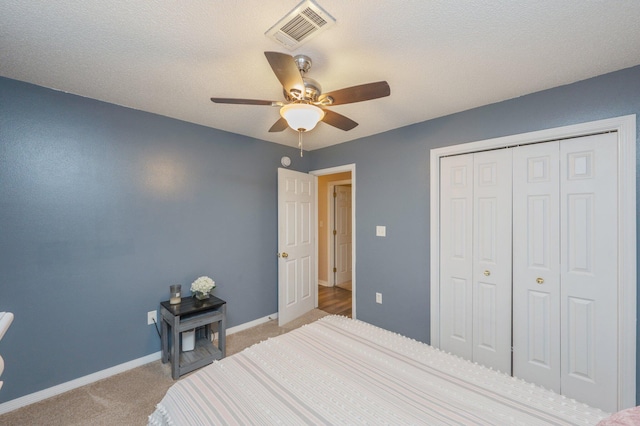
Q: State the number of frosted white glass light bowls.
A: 1